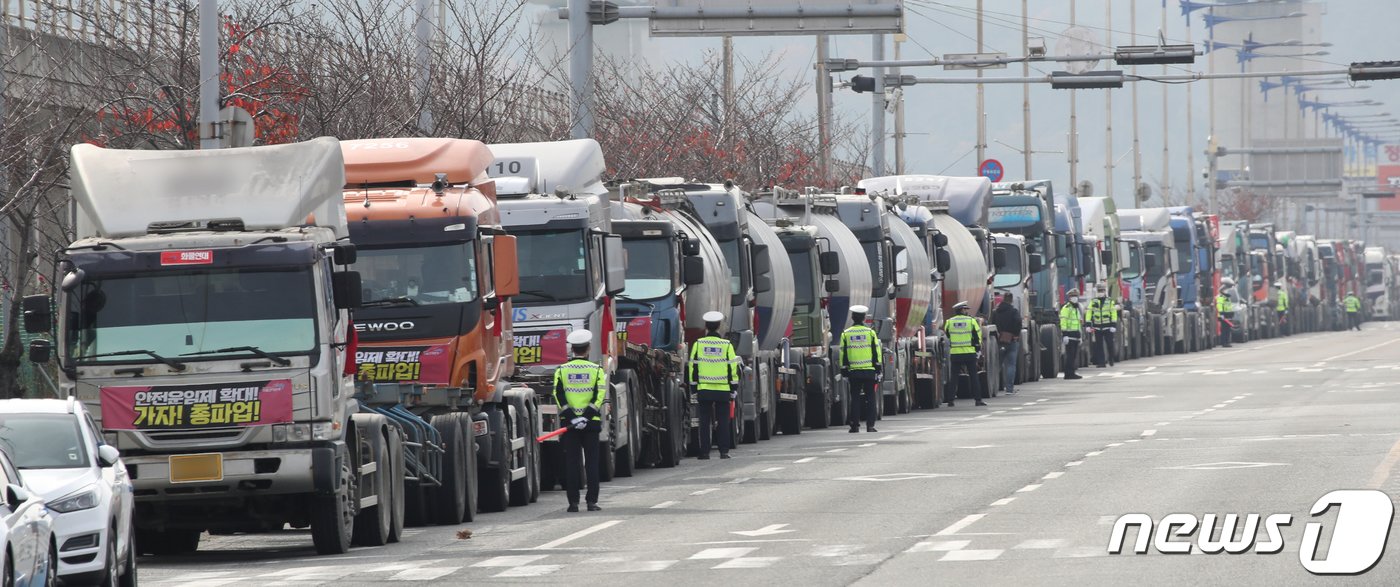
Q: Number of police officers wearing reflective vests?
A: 9